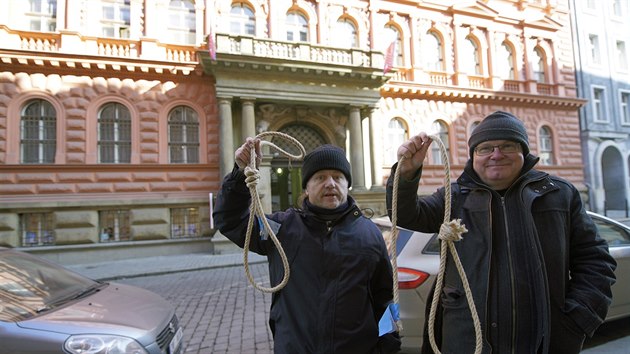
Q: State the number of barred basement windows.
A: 3